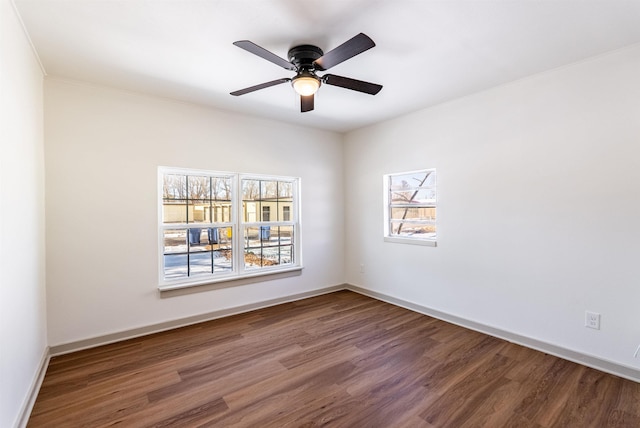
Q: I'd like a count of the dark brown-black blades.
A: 5